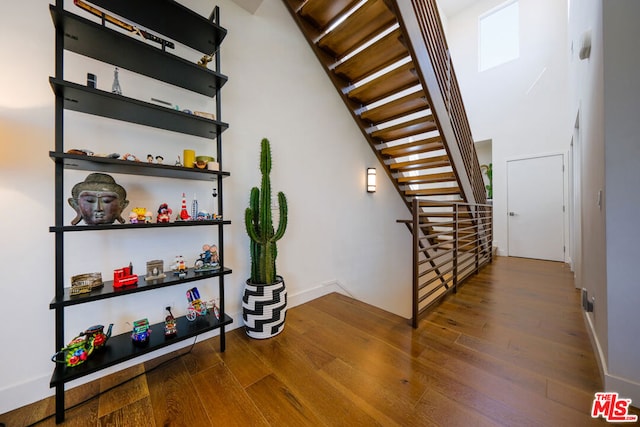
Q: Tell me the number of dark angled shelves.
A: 7